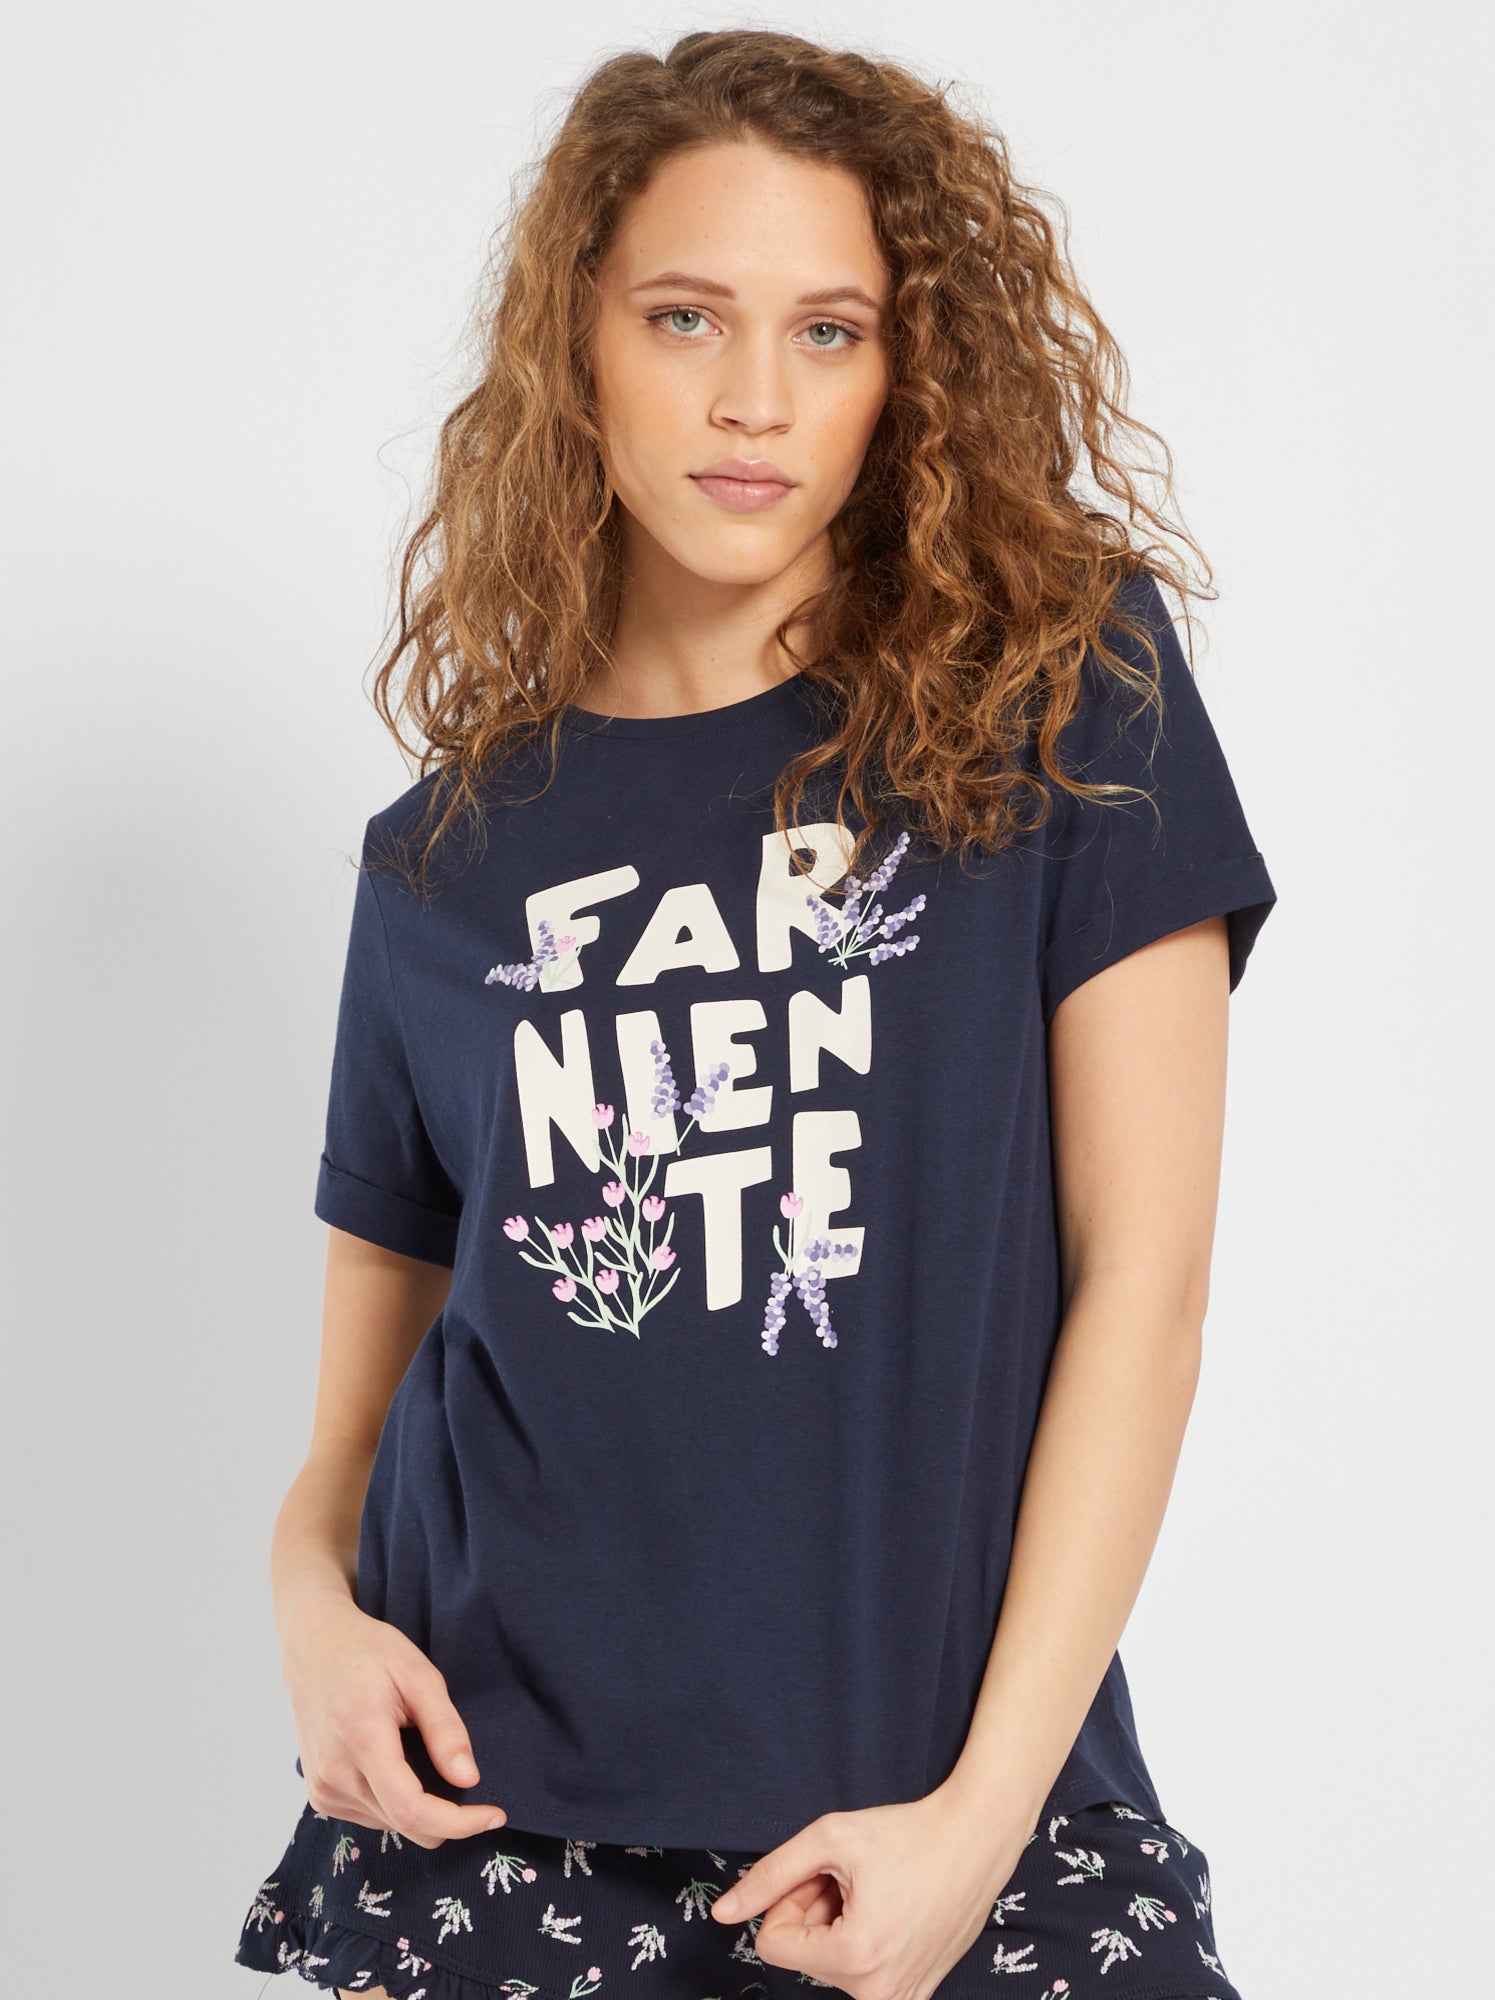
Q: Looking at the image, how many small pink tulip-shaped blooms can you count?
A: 12